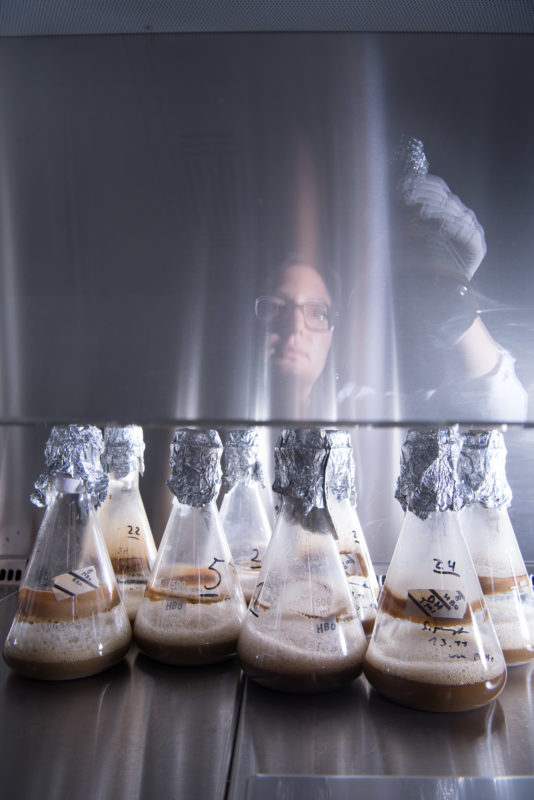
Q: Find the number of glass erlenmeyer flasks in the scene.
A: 8